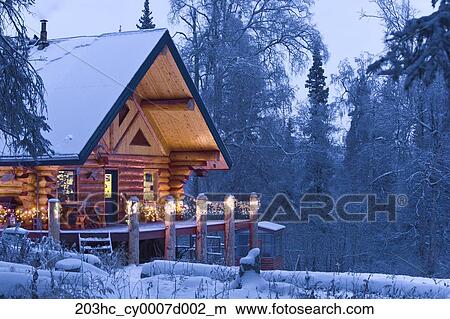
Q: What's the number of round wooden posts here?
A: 6